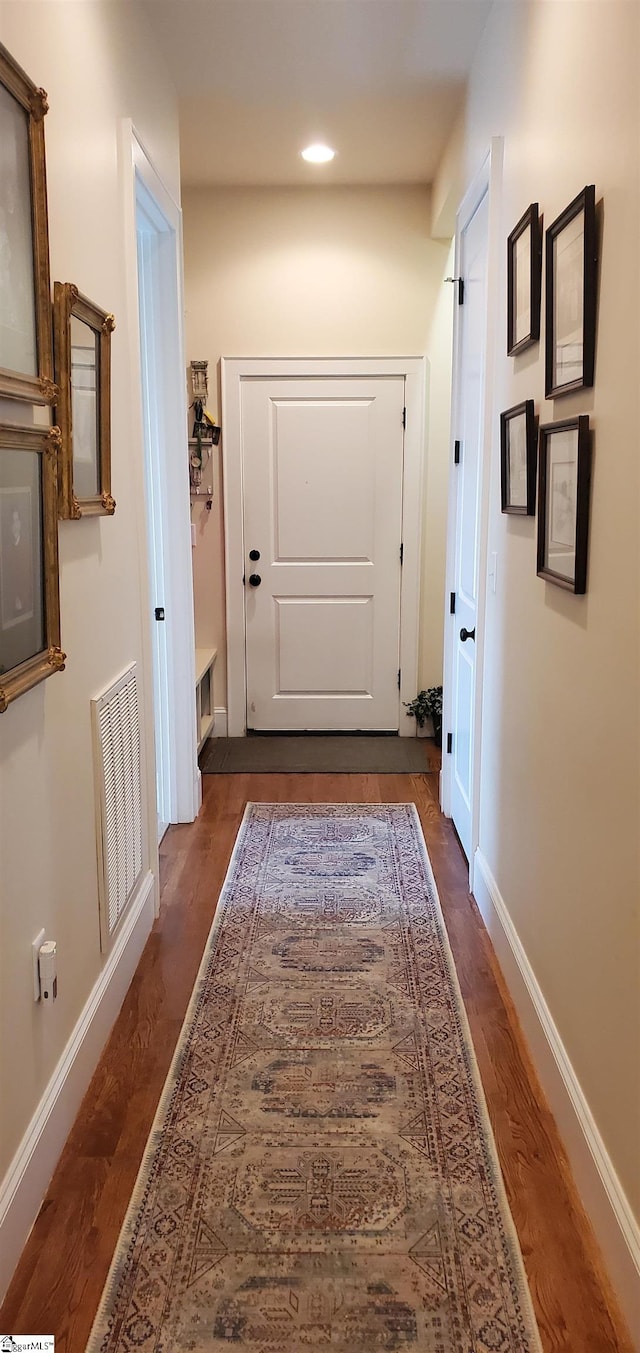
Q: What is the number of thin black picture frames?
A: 4